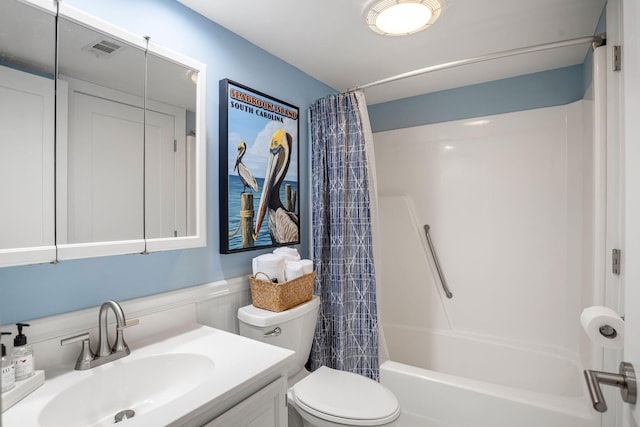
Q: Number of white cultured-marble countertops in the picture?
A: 1